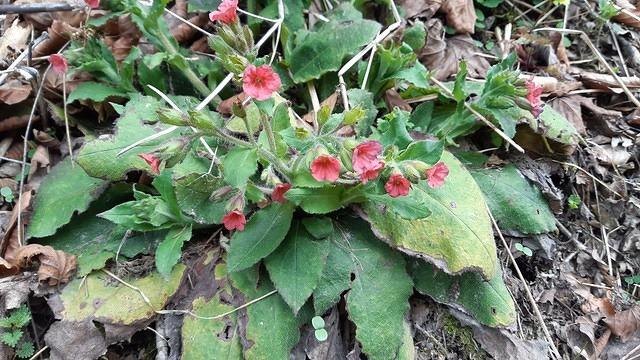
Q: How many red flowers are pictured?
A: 13